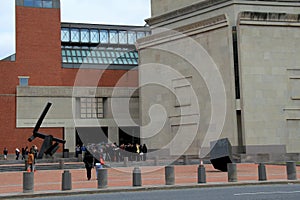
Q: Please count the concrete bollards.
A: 9